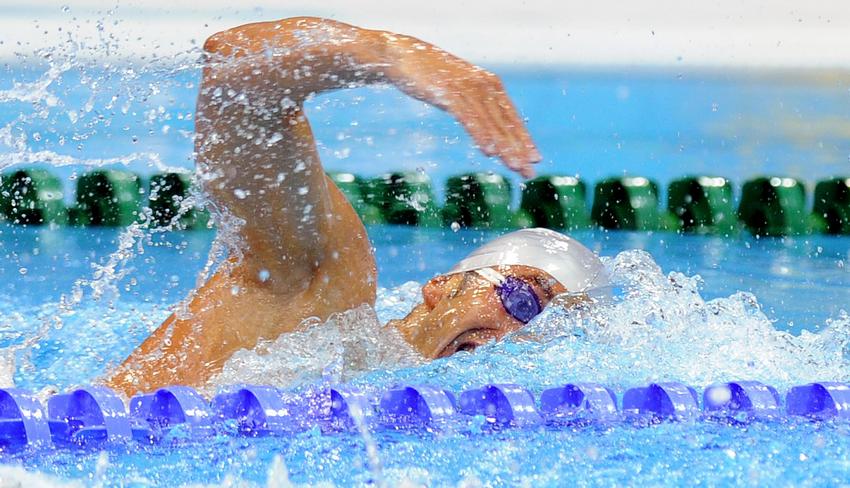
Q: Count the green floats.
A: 11